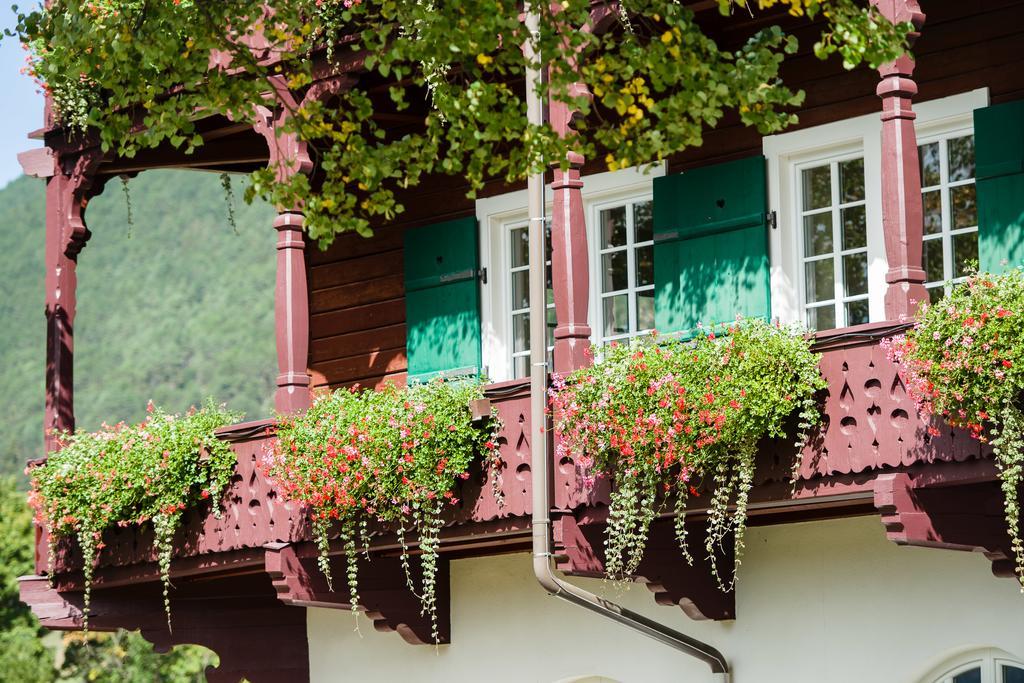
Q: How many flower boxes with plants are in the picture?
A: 4